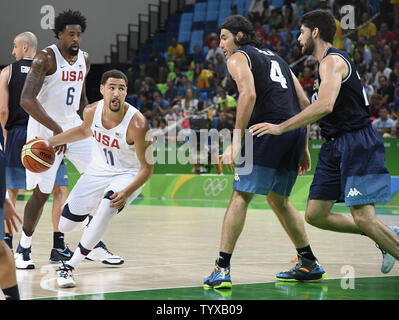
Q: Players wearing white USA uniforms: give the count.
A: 2